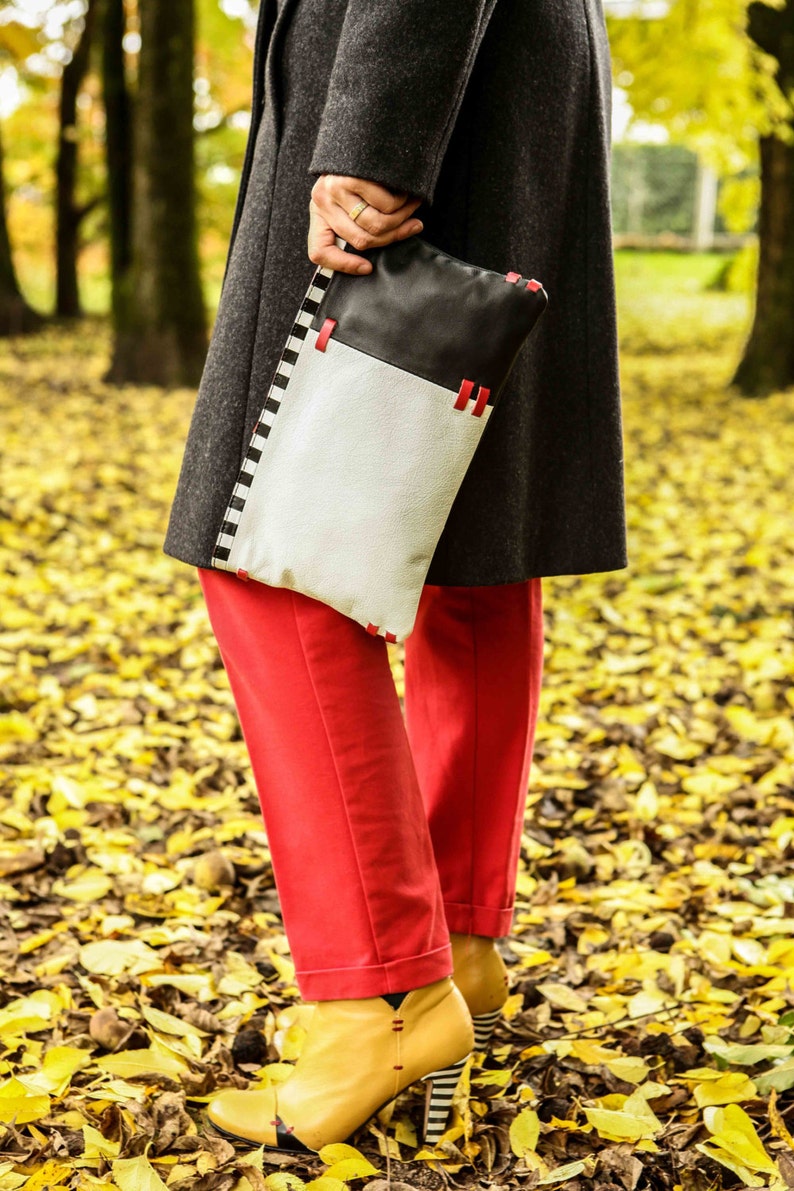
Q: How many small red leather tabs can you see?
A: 8